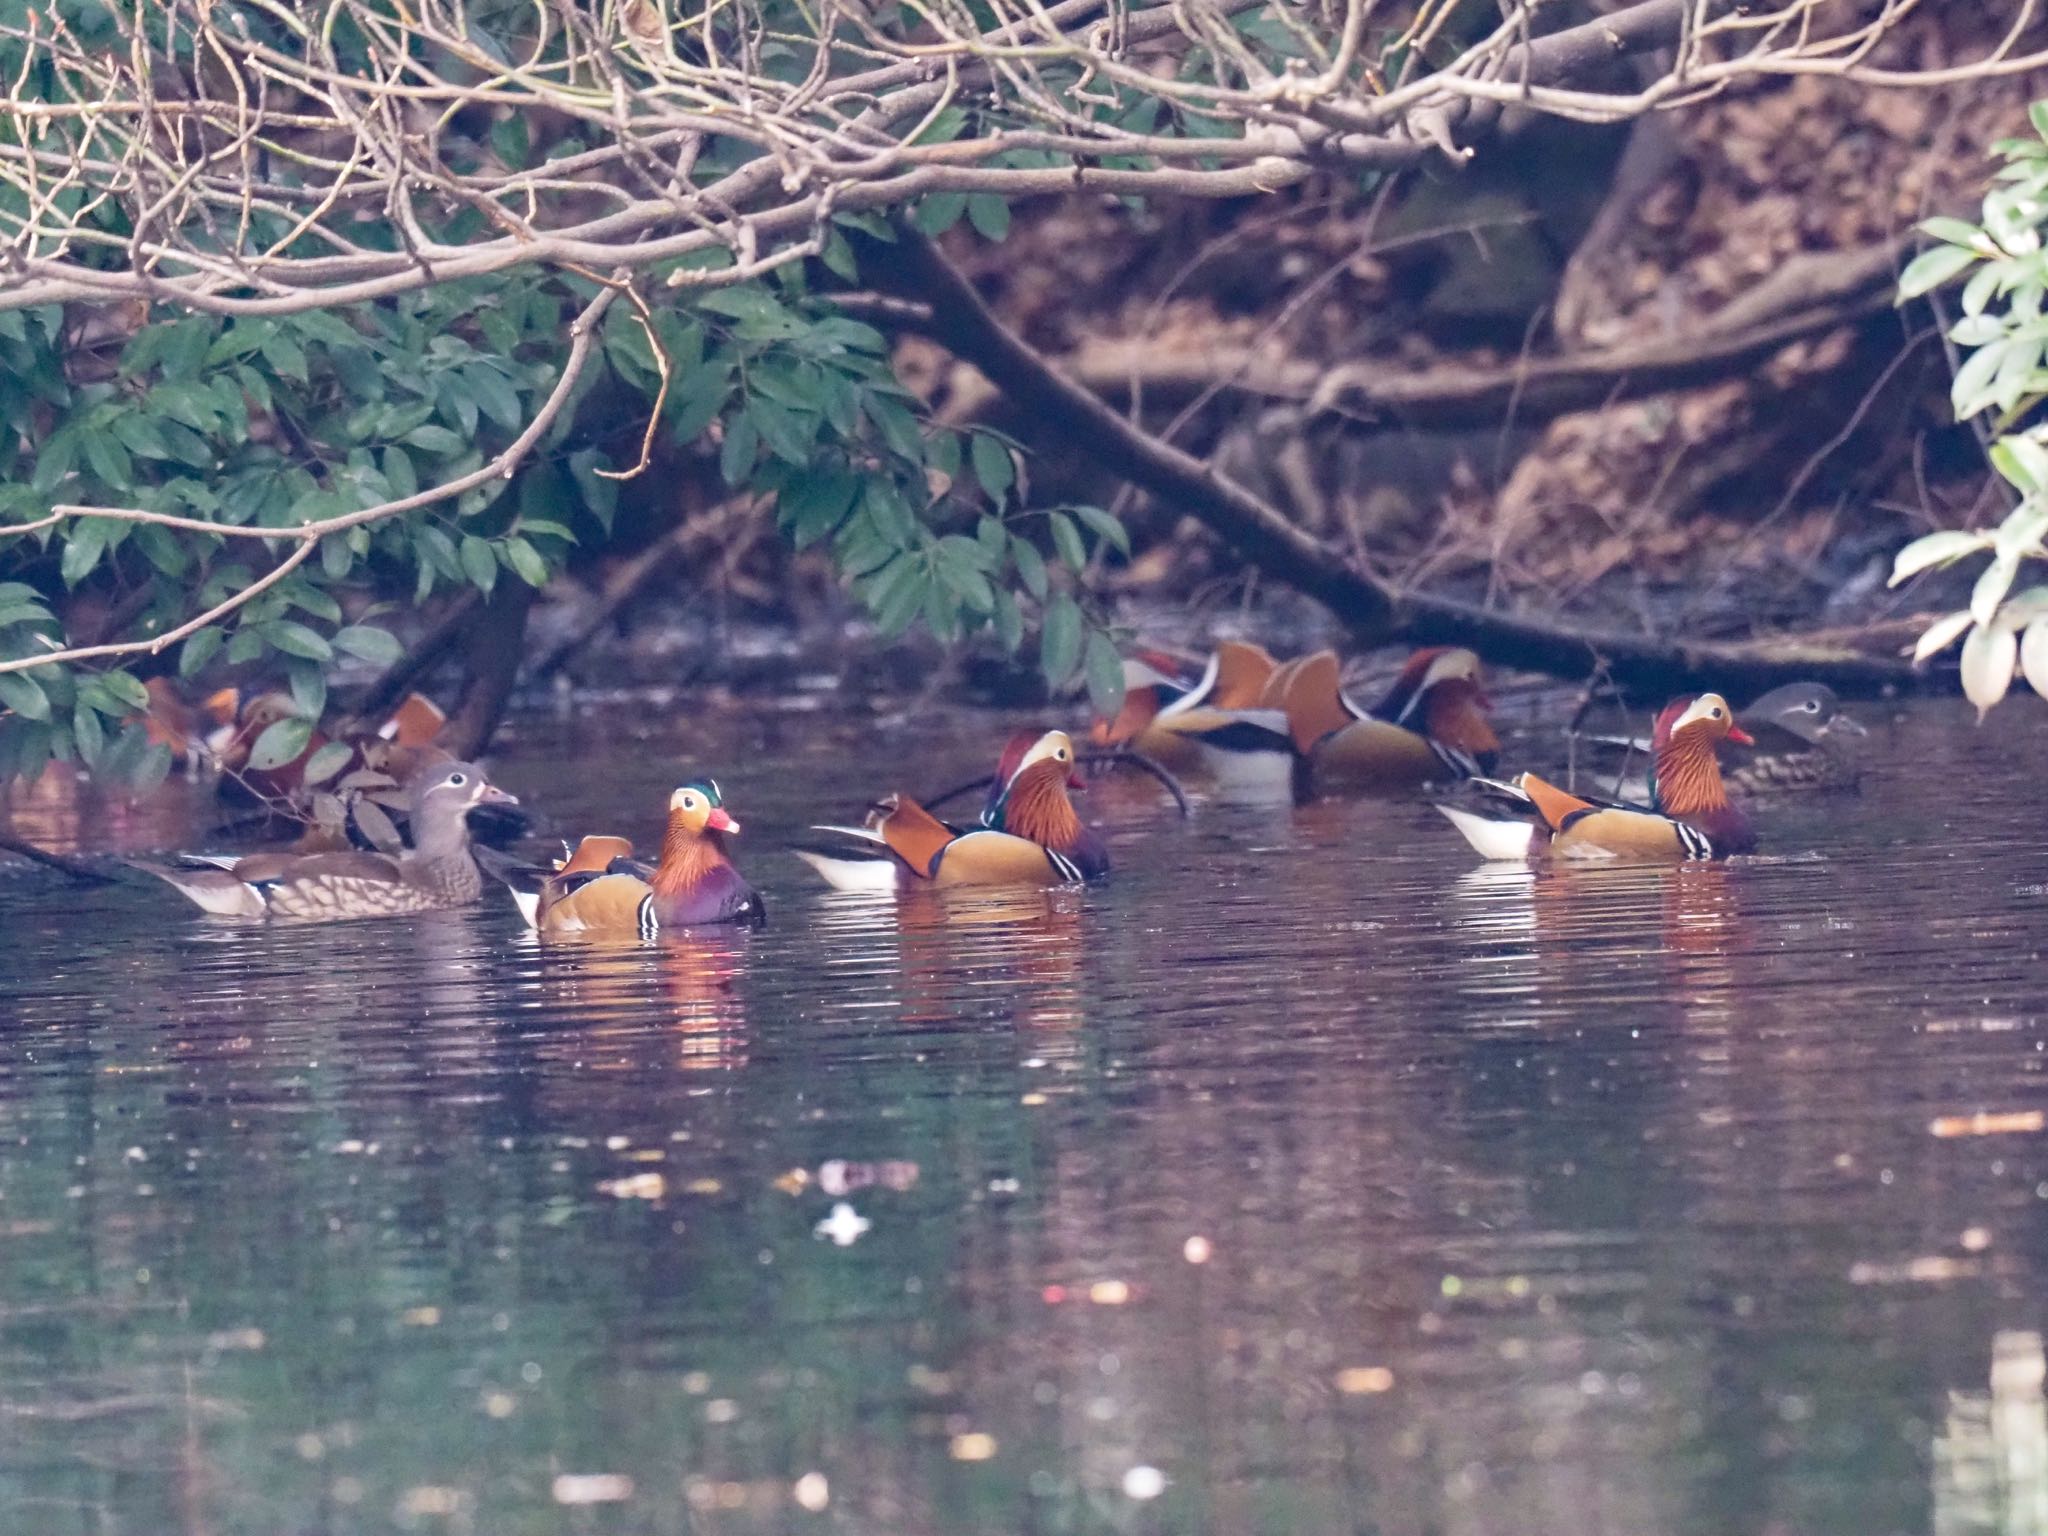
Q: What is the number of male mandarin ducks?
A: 7